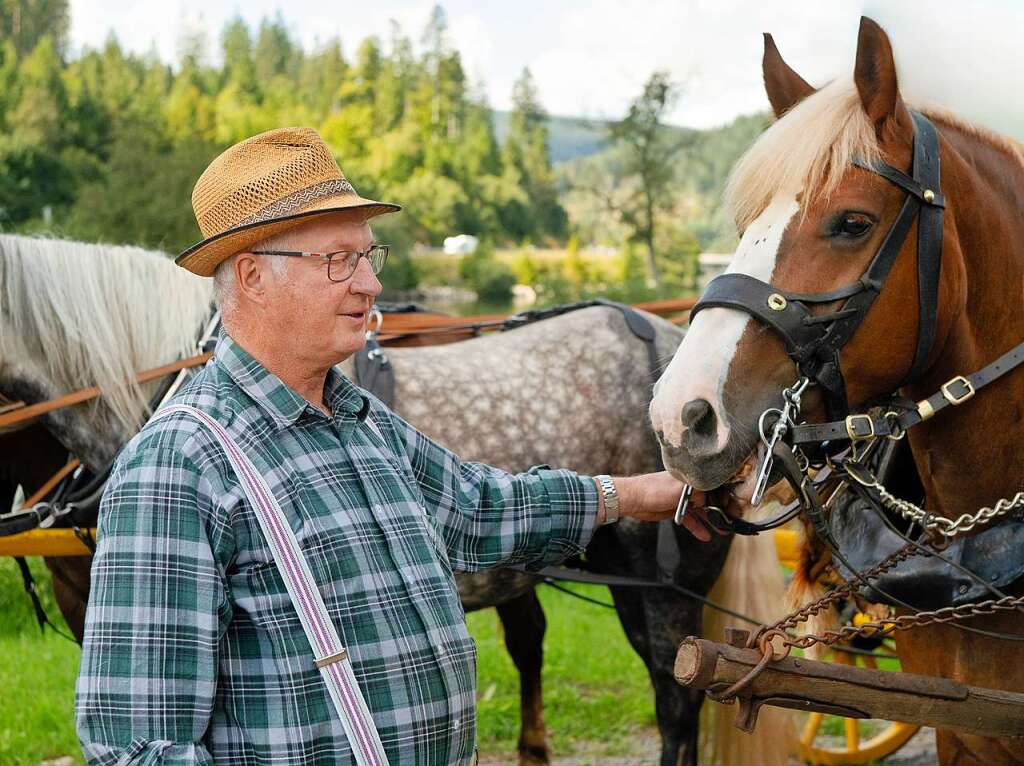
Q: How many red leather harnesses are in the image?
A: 0